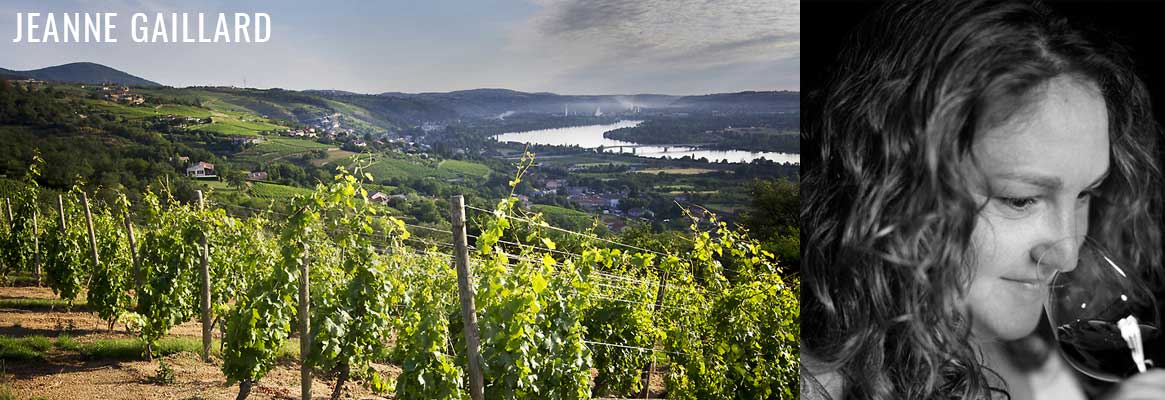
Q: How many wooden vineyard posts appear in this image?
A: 9